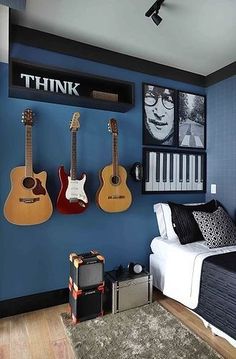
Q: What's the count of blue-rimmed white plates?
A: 0